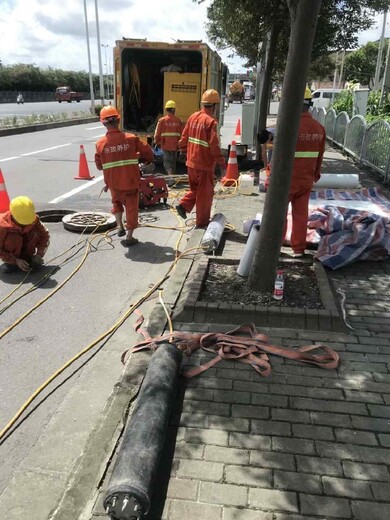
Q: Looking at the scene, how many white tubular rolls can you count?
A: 3